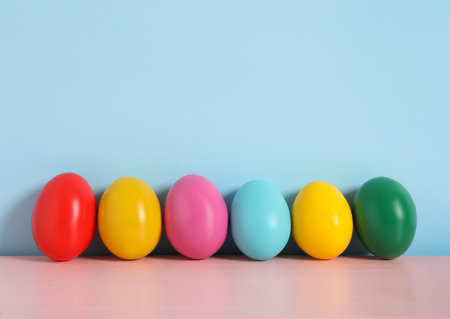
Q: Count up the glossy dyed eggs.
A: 6